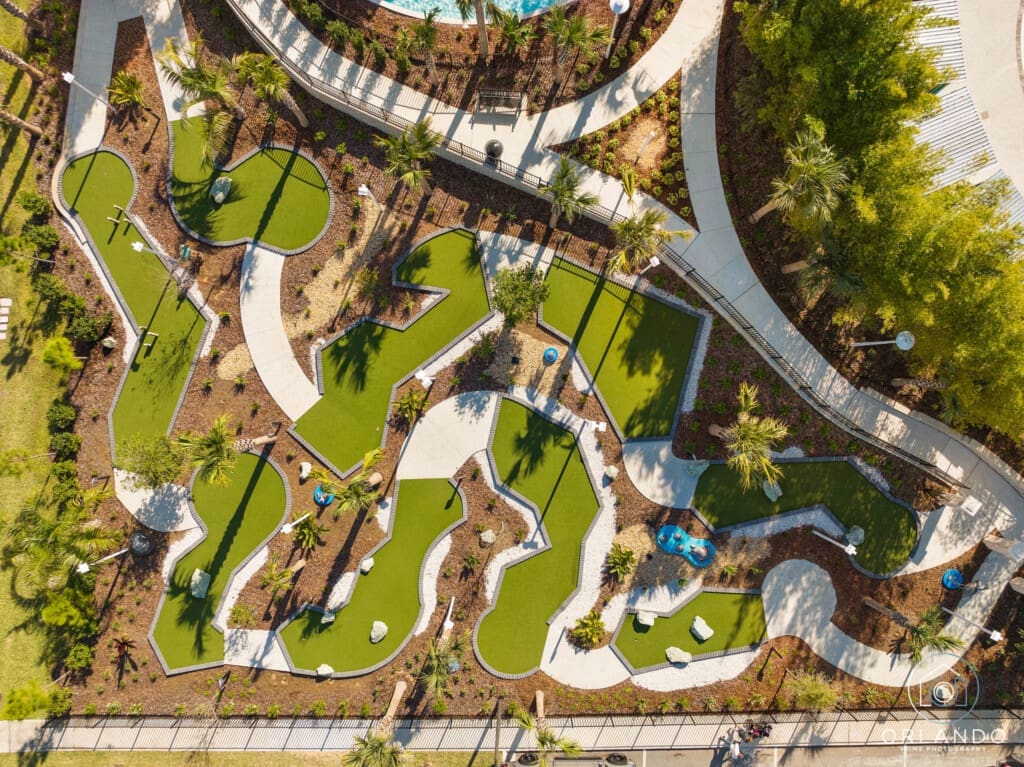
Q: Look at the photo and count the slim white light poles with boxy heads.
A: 11